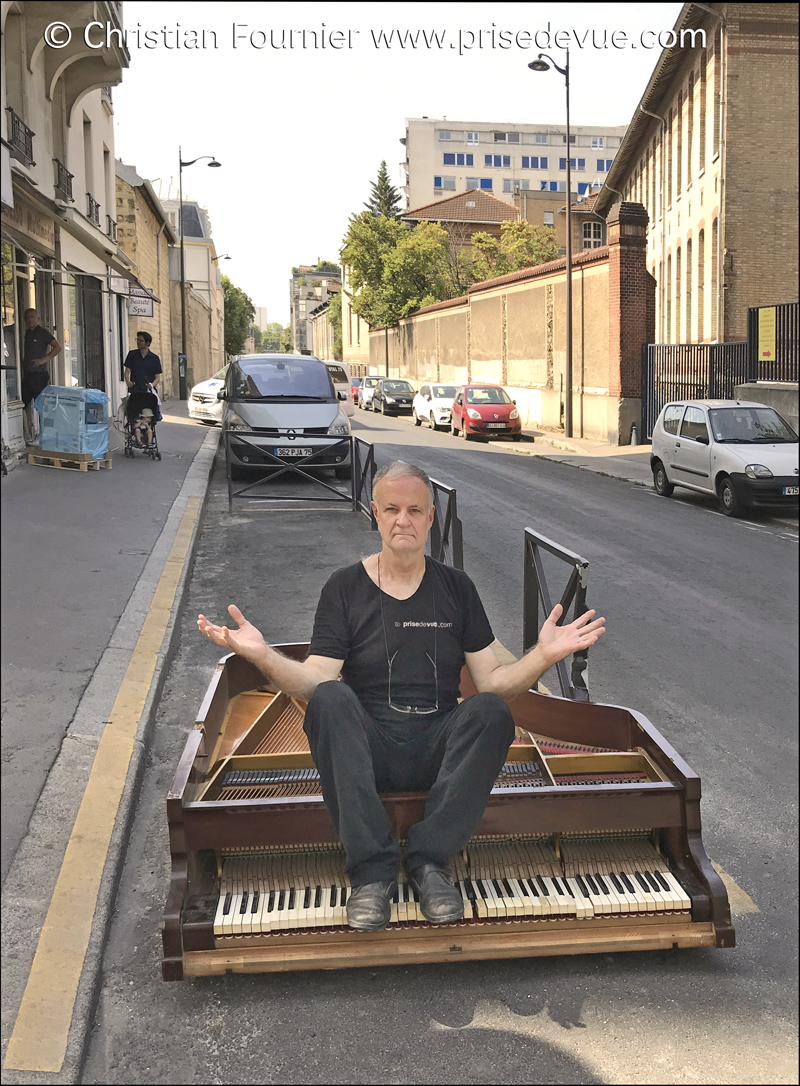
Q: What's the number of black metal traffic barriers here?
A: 4